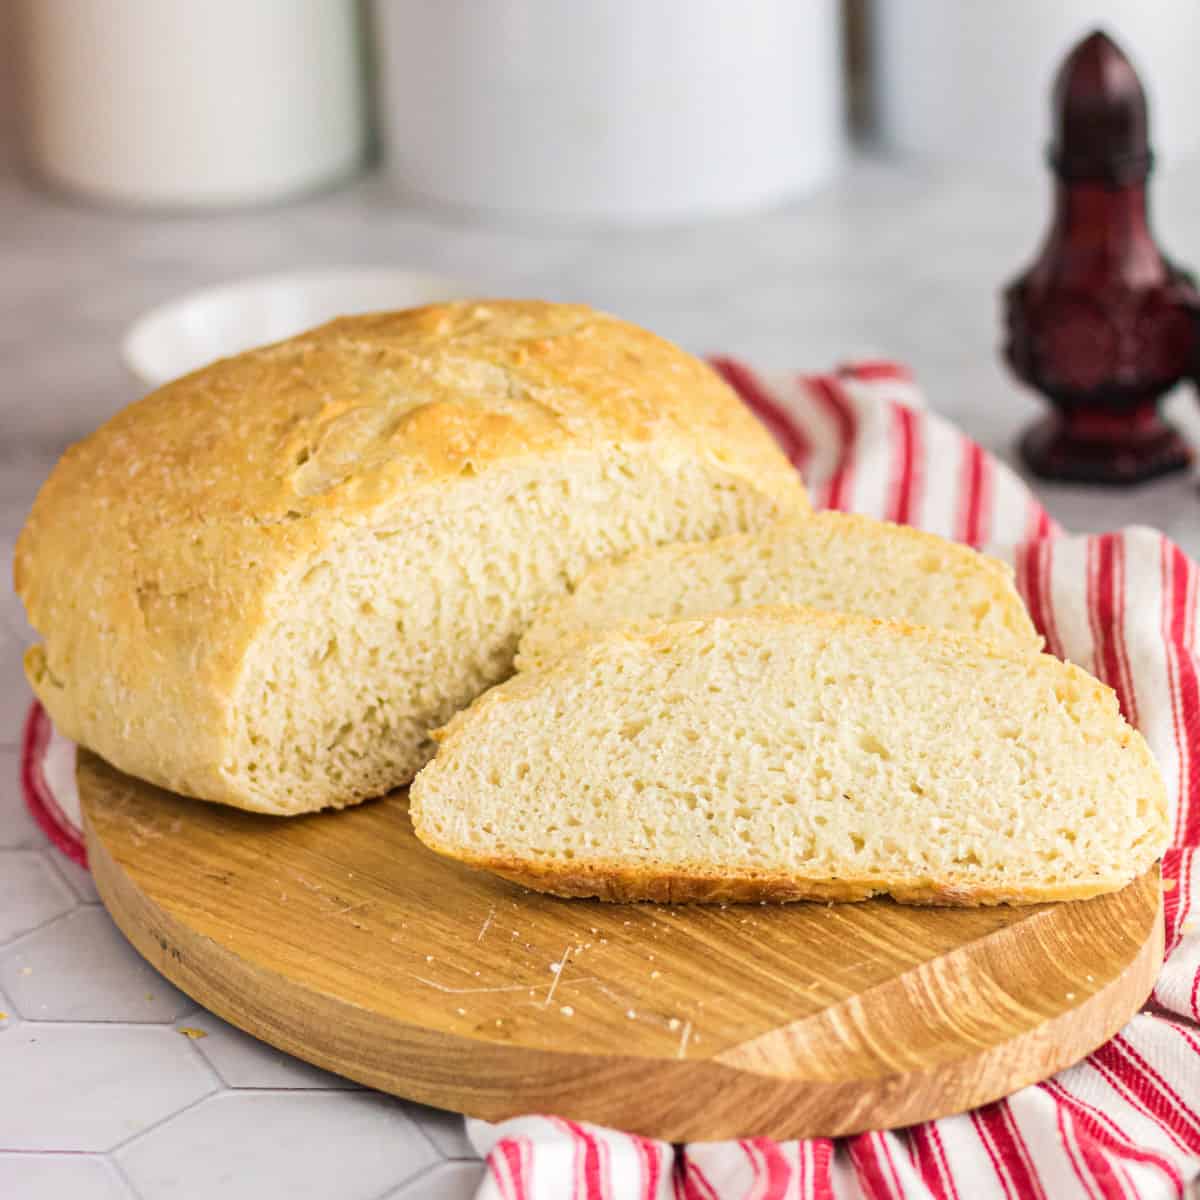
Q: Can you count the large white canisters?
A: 3